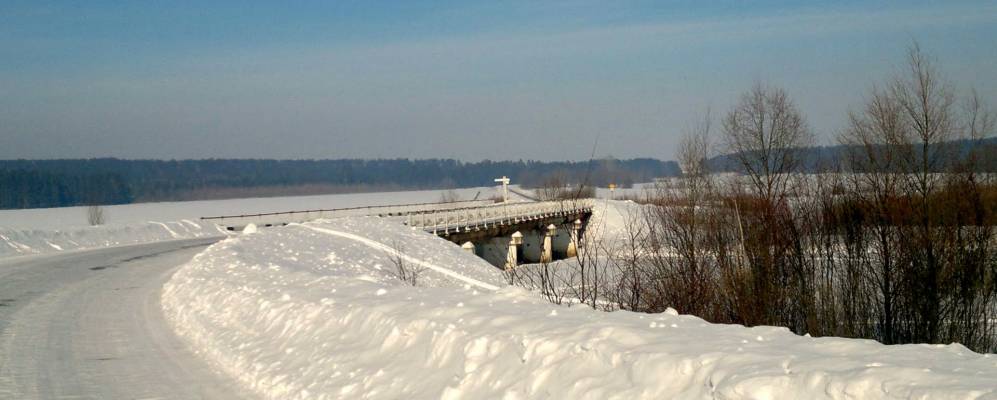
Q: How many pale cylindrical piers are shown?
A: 4